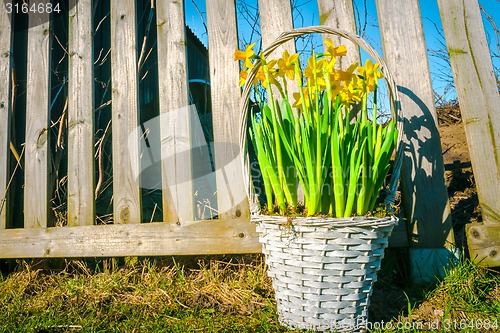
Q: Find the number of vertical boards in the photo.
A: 10